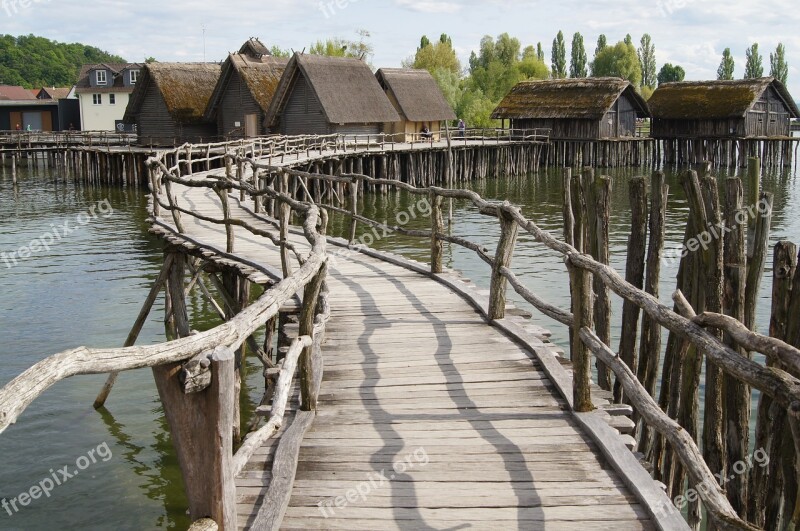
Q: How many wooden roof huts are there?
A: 6